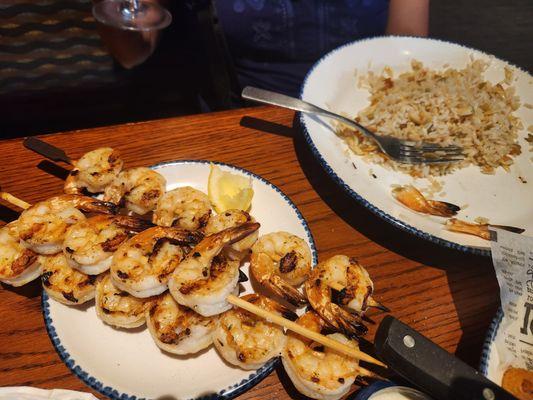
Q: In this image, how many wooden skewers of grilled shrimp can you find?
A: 3